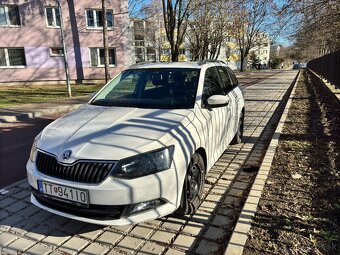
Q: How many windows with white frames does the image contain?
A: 6